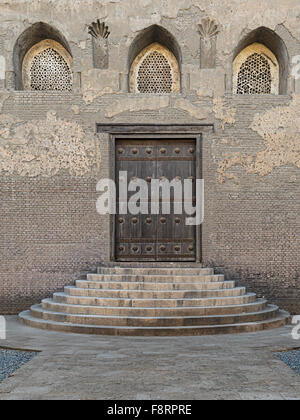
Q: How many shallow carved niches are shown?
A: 2